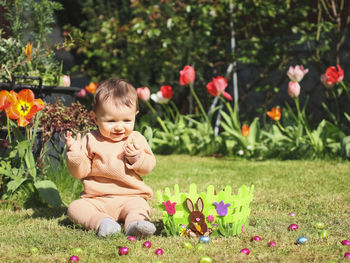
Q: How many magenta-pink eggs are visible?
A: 12